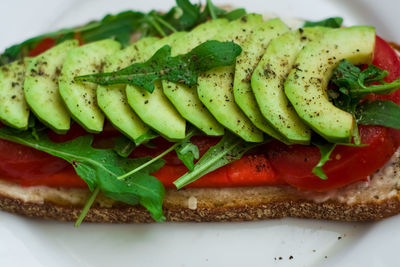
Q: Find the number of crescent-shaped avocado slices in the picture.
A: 10